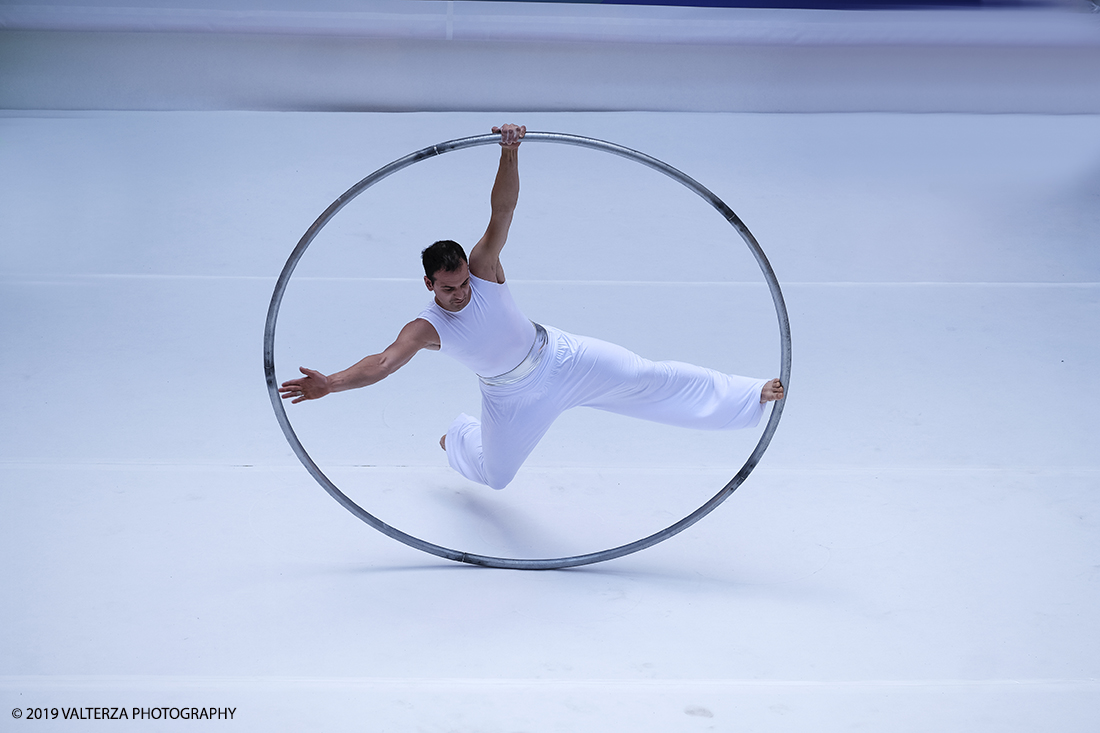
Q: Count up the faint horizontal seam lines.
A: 3